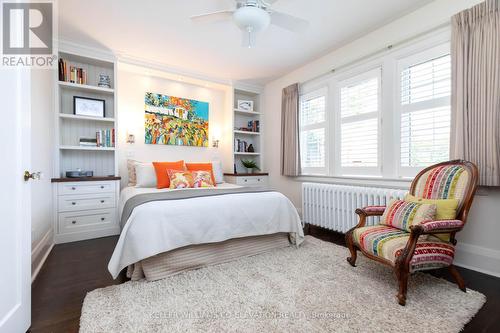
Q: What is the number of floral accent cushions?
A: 2